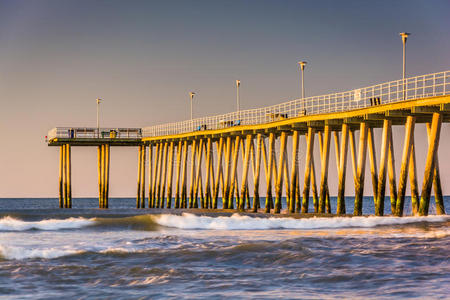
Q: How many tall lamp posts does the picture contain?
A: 5